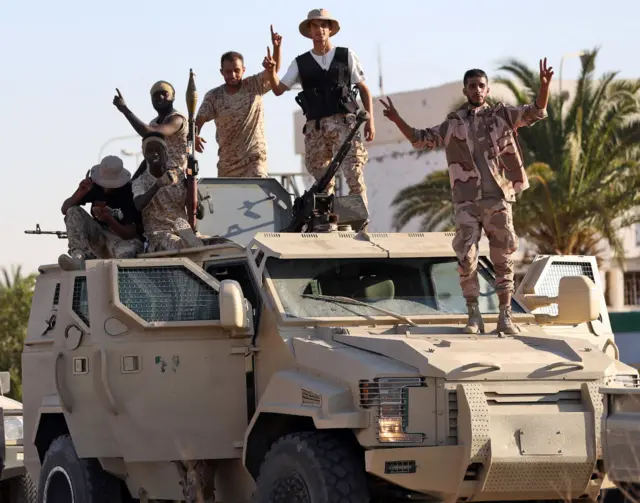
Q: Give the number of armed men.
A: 6